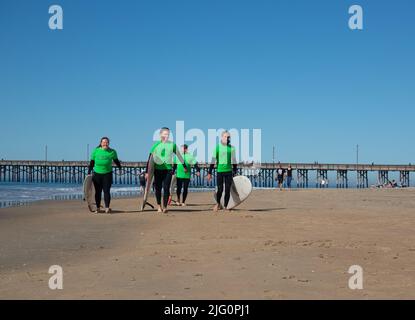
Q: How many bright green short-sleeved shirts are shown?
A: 4